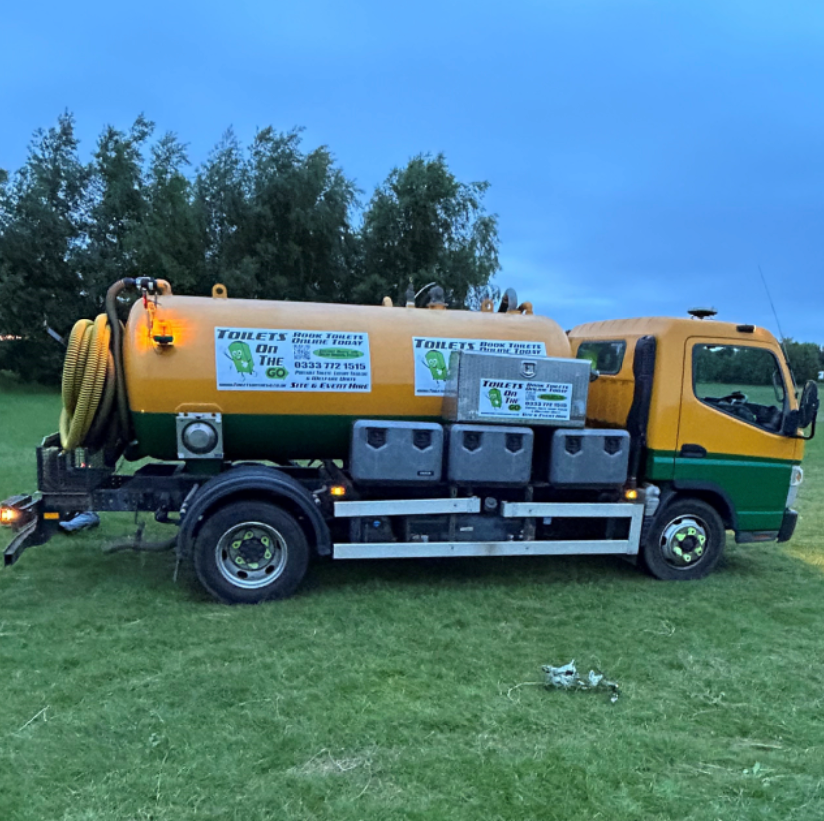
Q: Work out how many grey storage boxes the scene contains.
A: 3